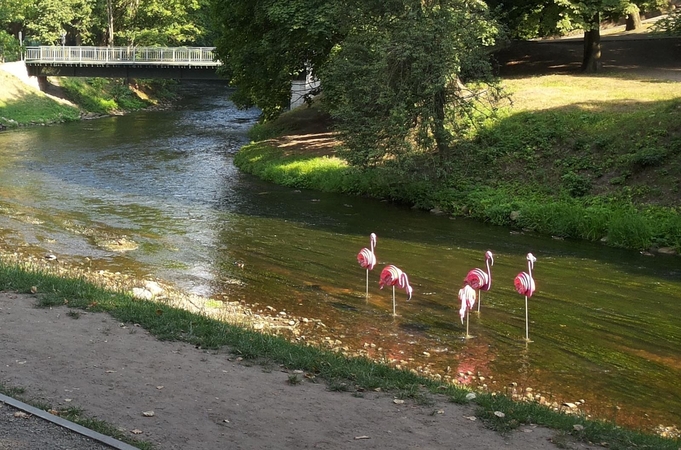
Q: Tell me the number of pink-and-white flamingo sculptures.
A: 5